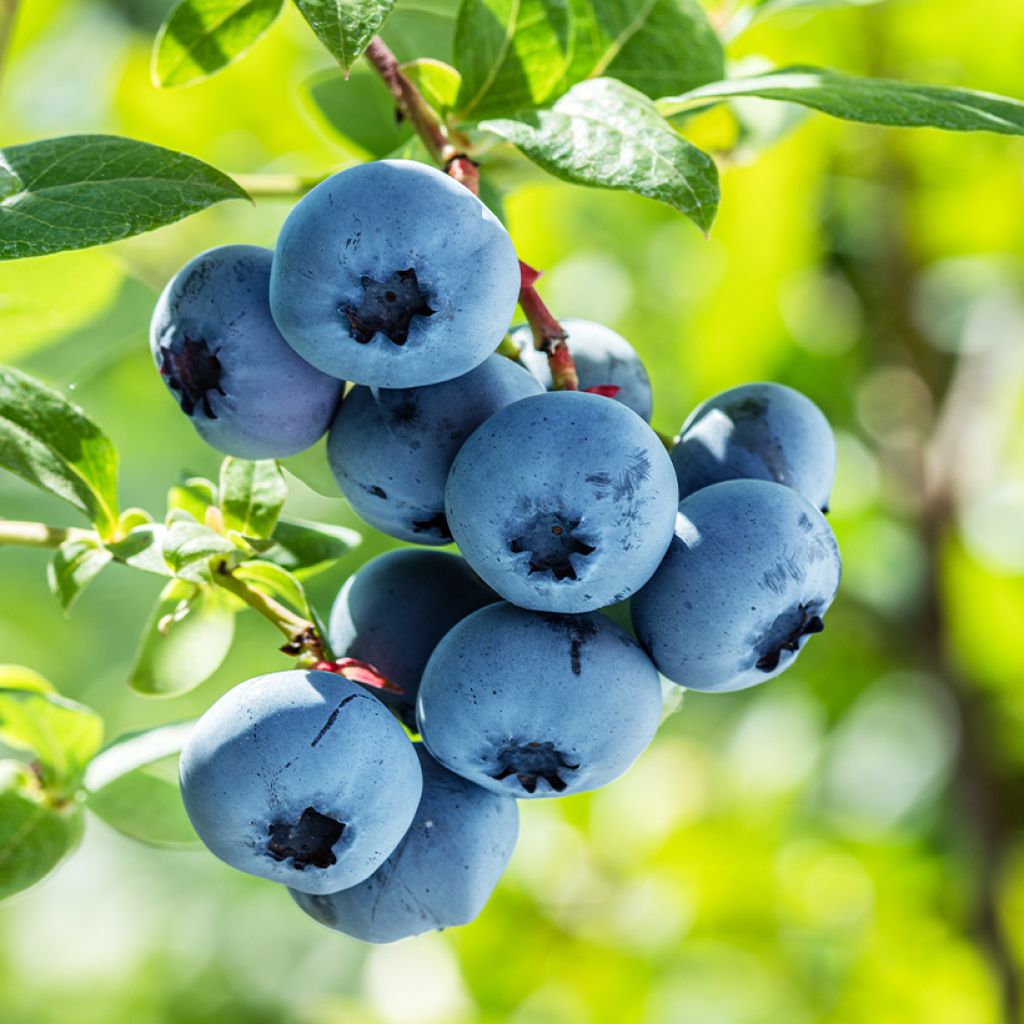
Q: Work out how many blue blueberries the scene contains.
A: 11